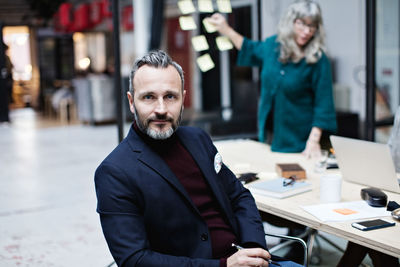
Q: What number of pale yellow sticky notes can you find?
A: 8